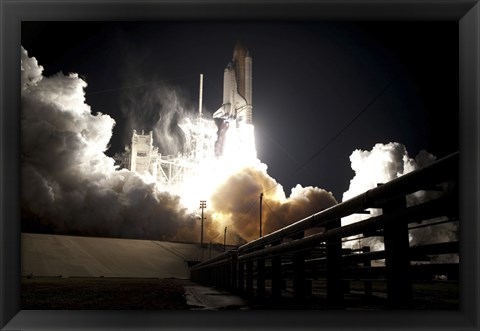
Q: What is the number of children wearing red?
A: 0